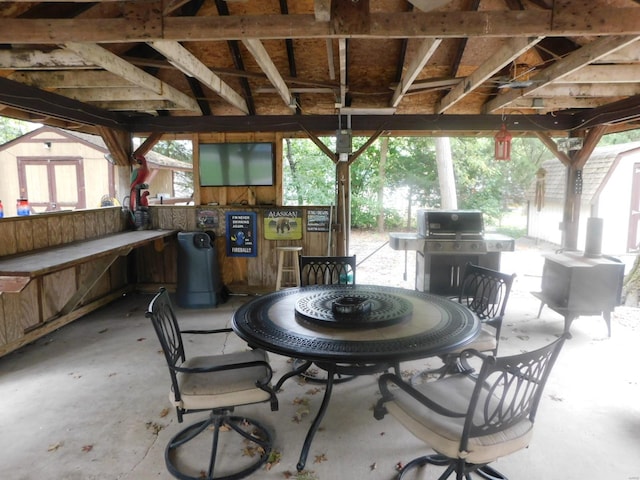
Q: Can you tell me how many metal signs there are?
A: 4